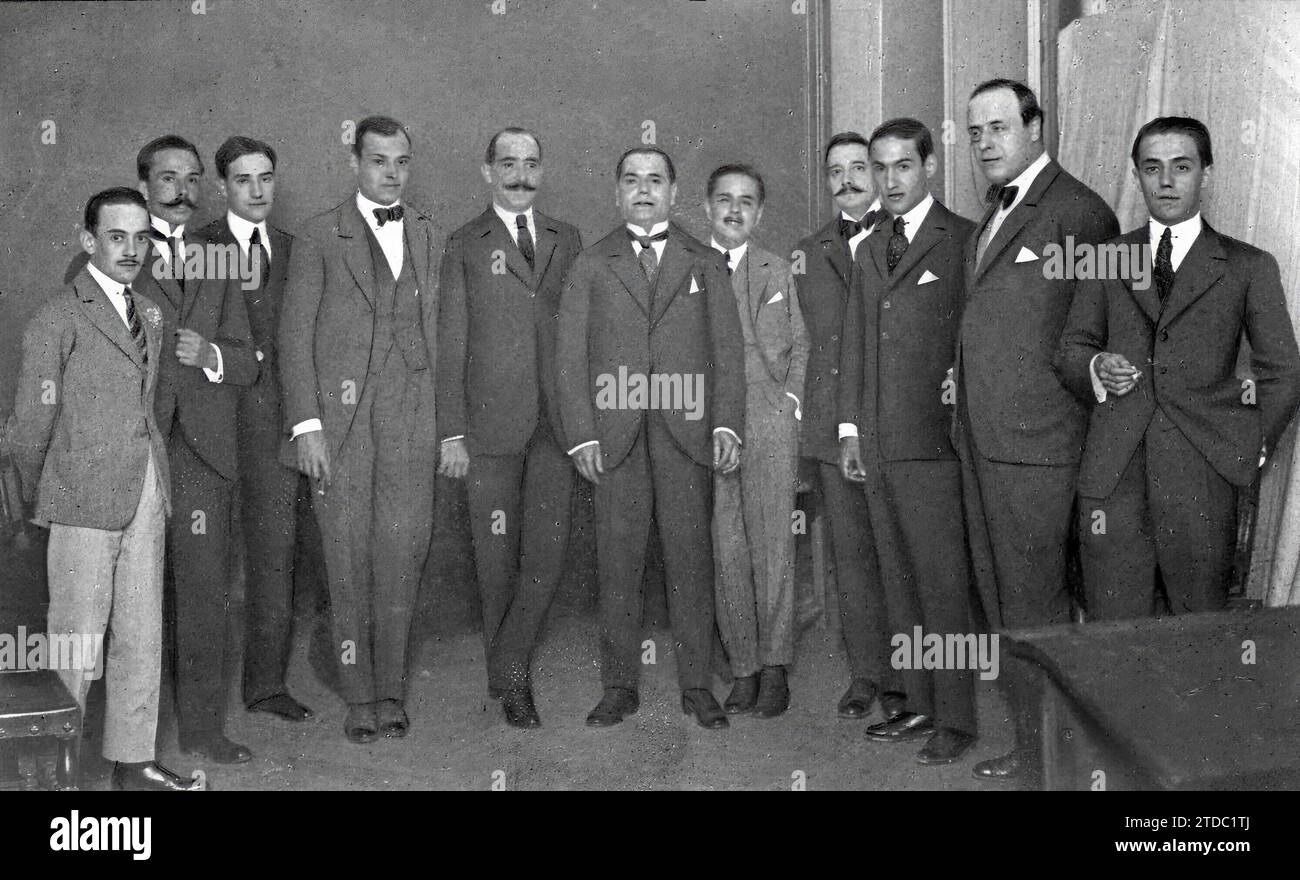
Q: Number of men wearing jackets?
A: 11